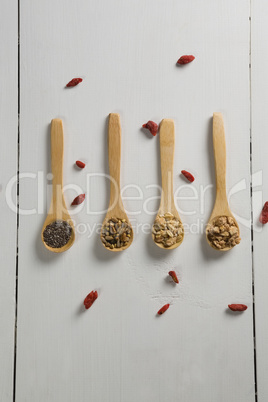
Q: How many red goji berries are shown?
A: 11